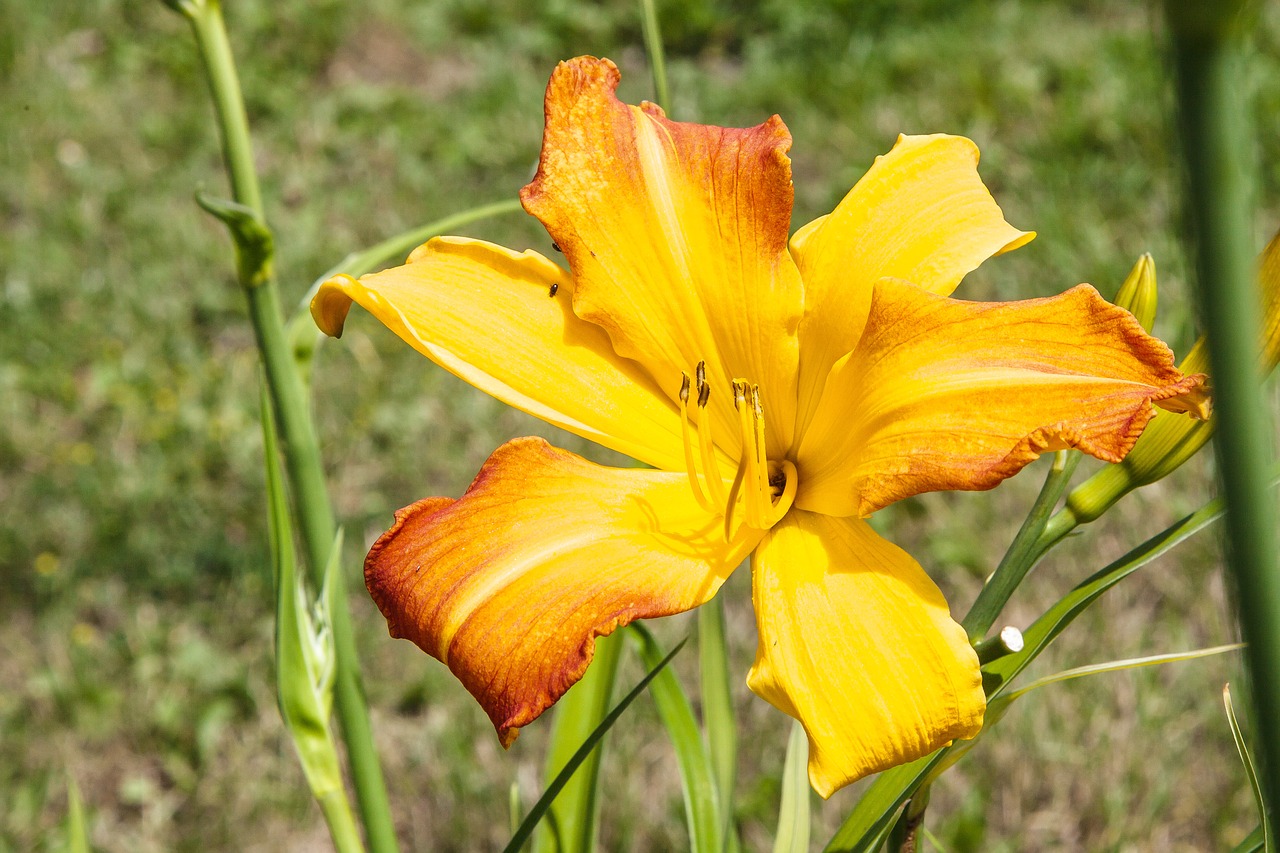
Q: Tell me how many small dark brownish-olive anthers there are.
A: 6